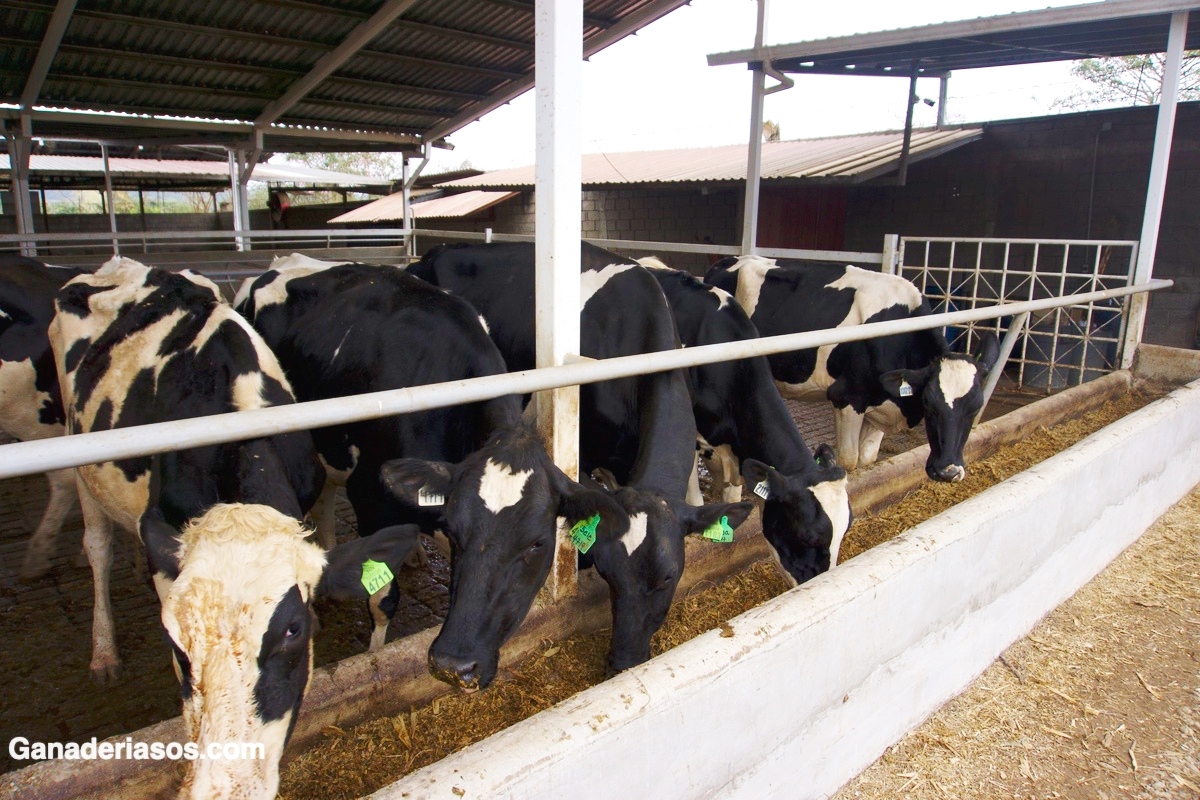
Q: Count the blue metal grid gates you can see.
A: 0